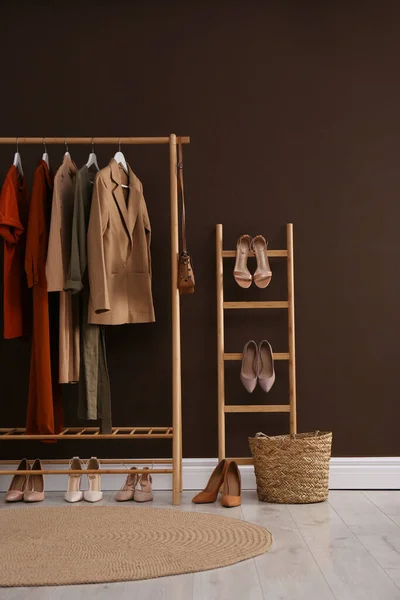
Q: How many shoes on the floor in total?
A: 8